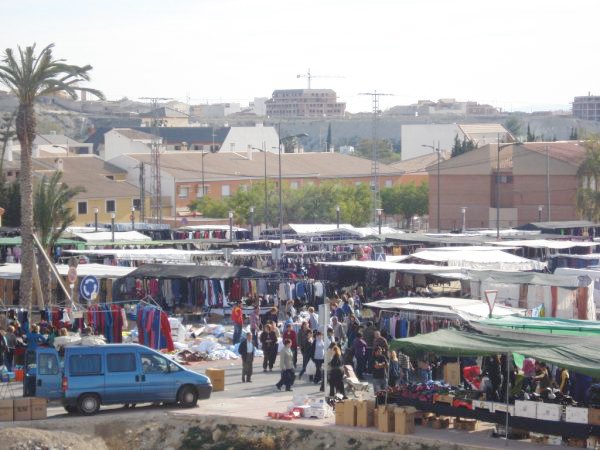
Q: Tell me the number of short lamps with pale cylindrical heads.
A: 9